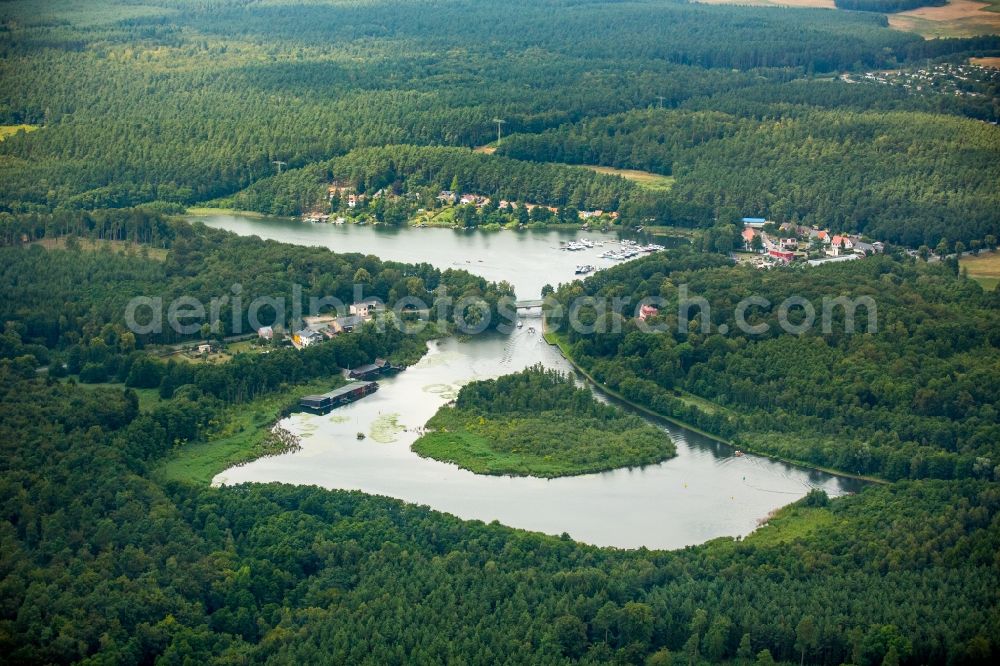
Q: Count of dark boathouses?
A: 2